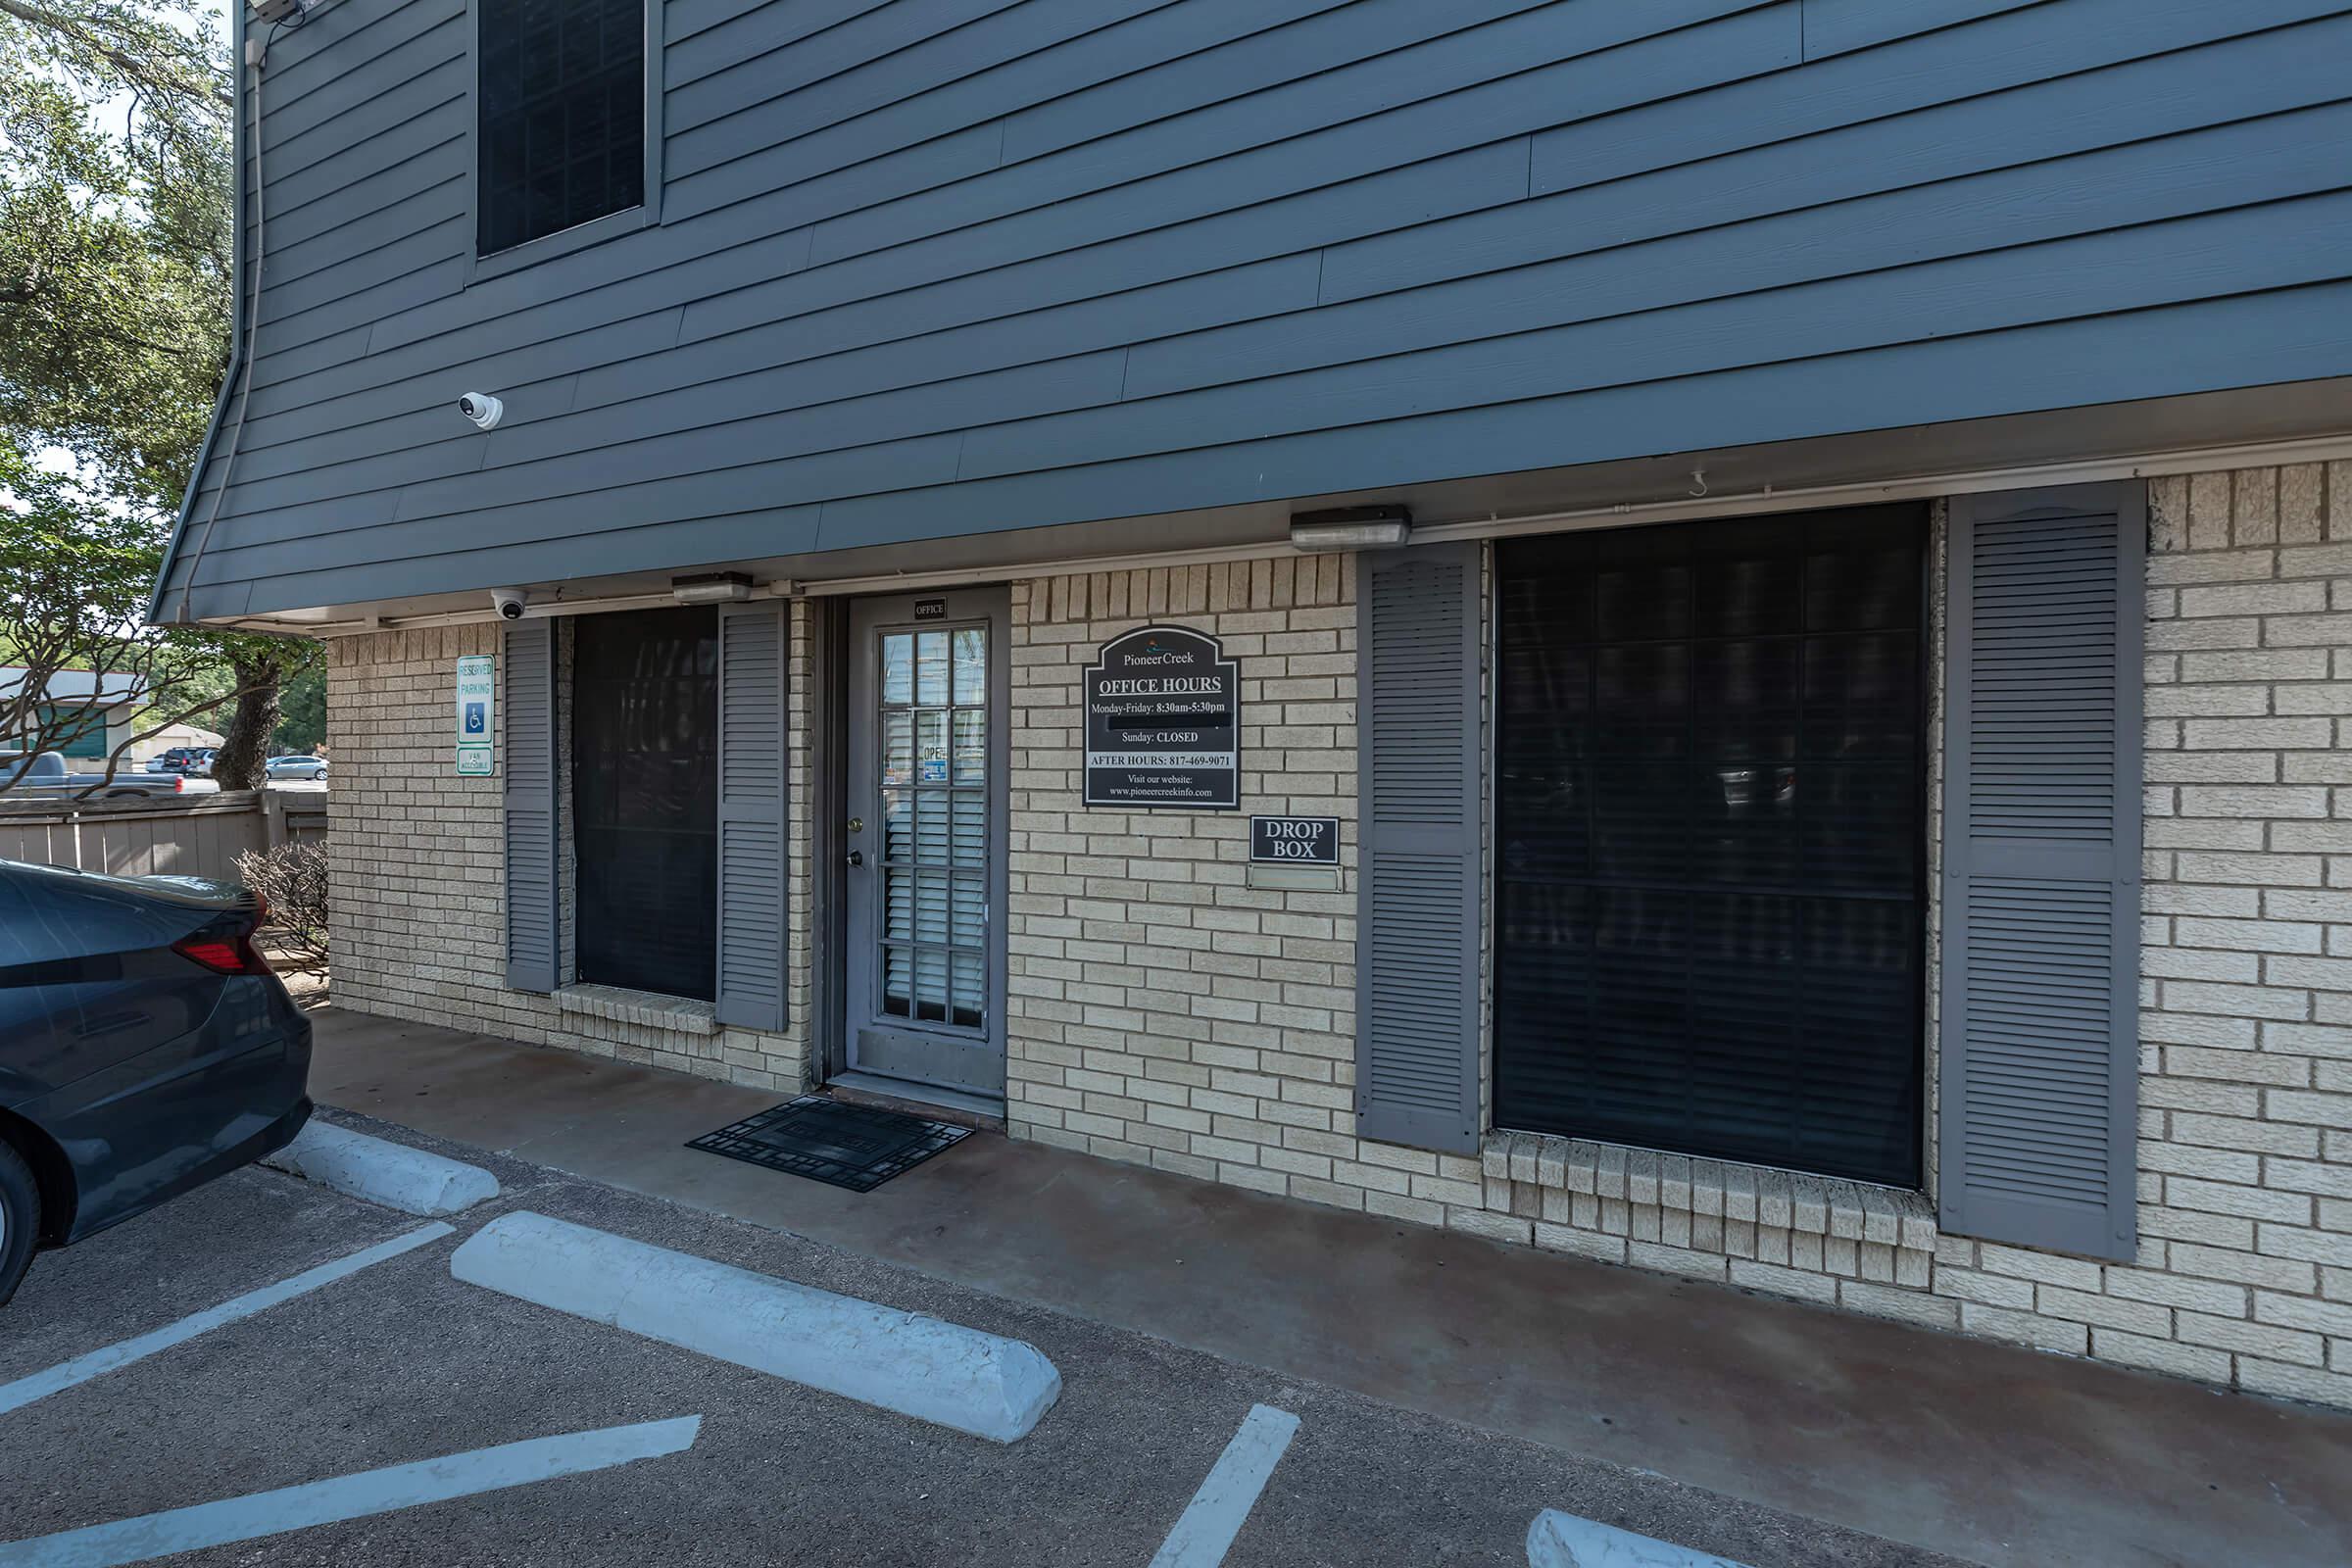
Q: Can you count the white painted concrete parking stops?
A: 3